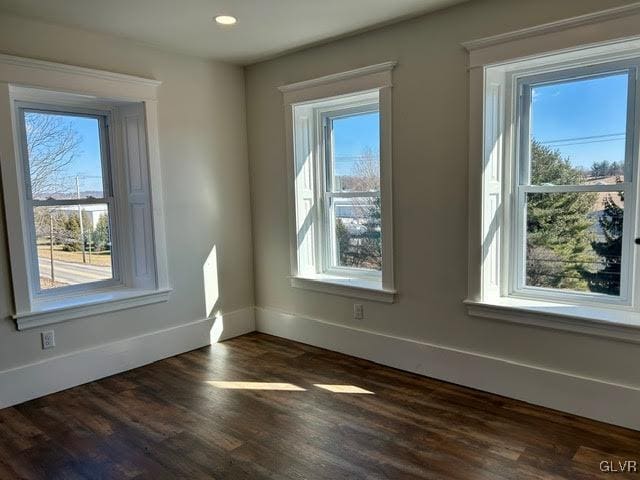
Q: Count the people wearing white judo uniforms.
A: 0